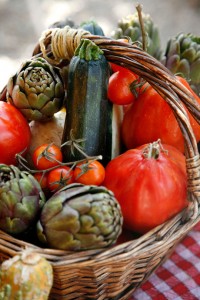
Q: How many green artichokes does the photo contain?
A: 5